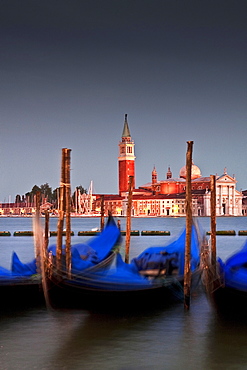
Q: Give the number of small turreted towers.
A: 2